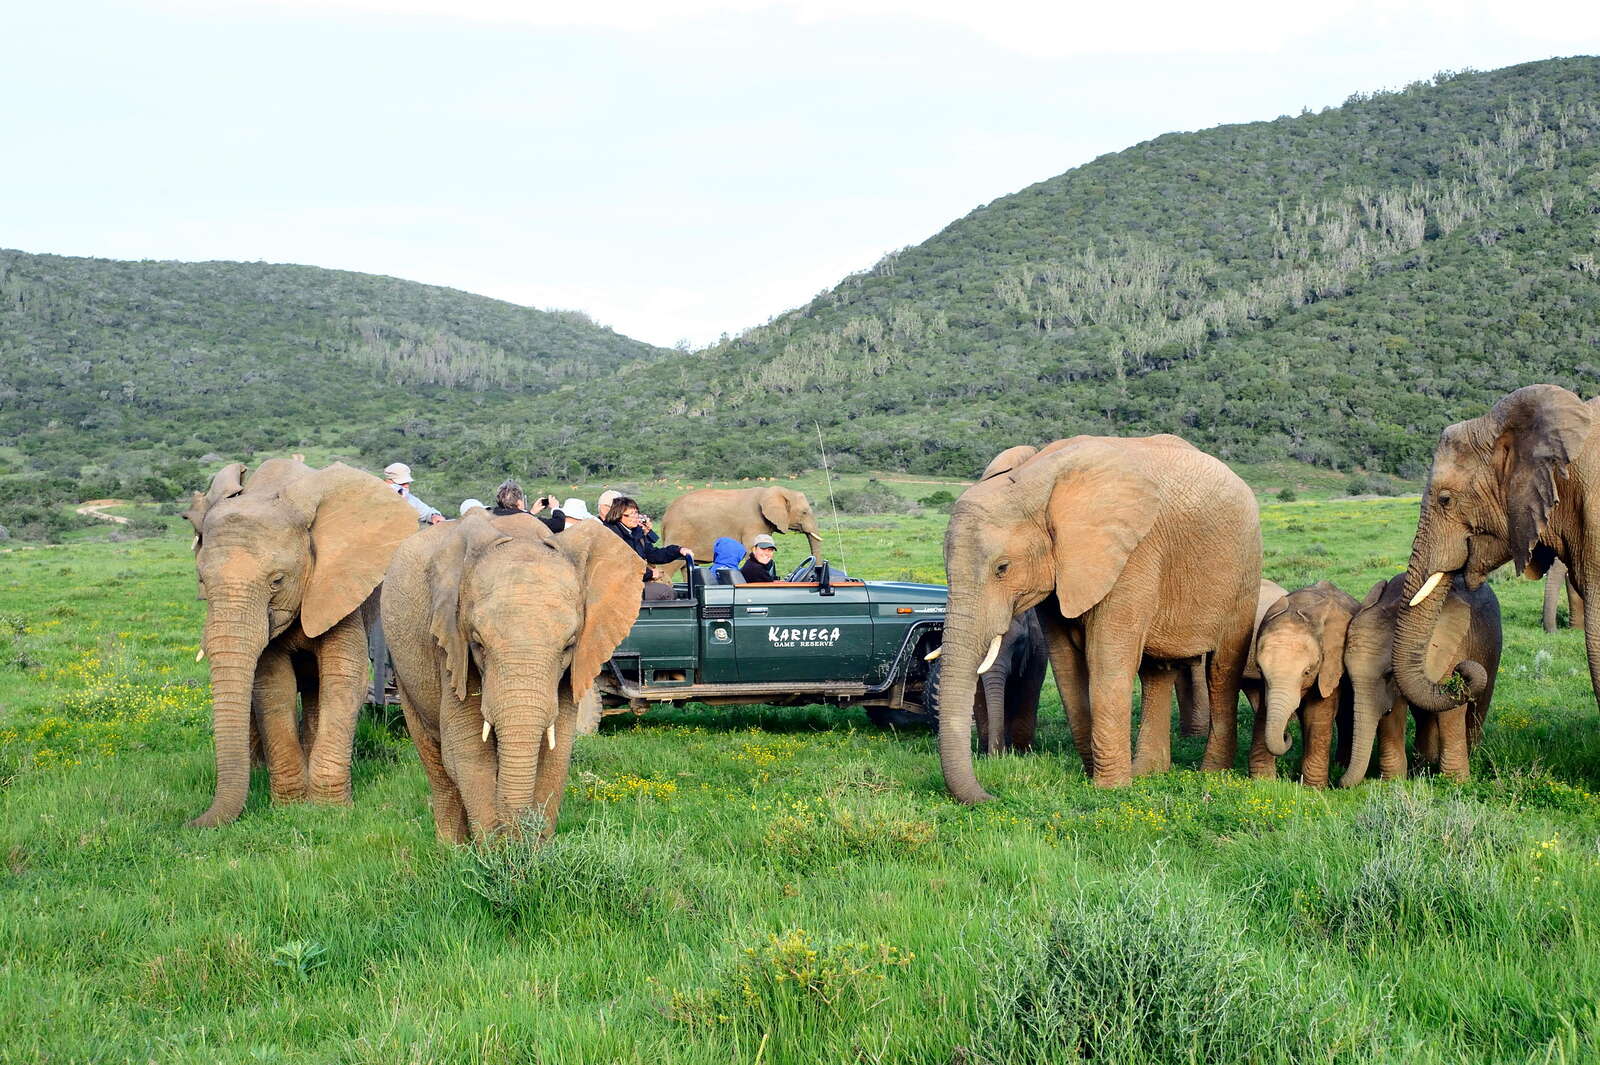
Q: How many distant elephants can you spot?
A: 1